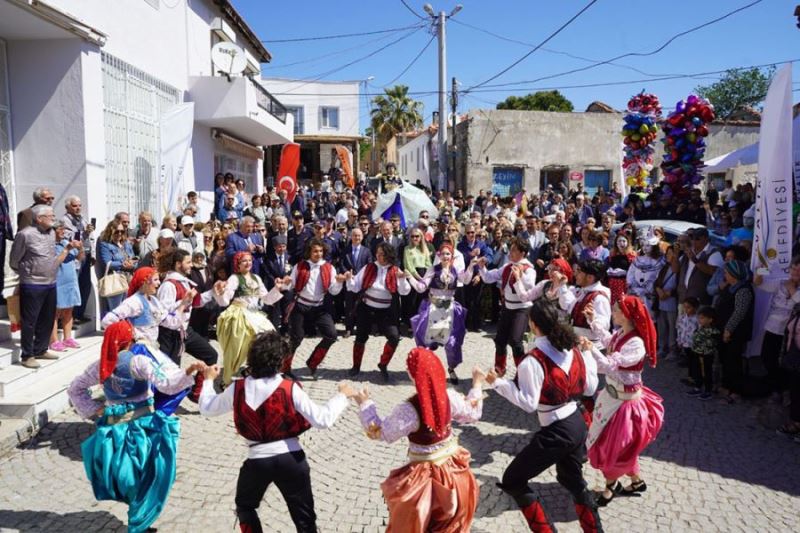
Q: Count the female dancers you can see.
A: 7